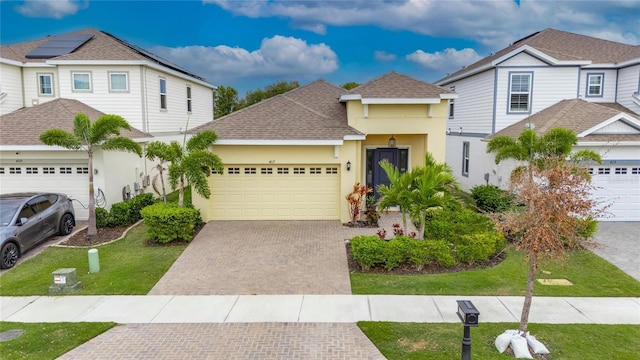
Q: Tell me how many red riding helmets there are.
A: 0